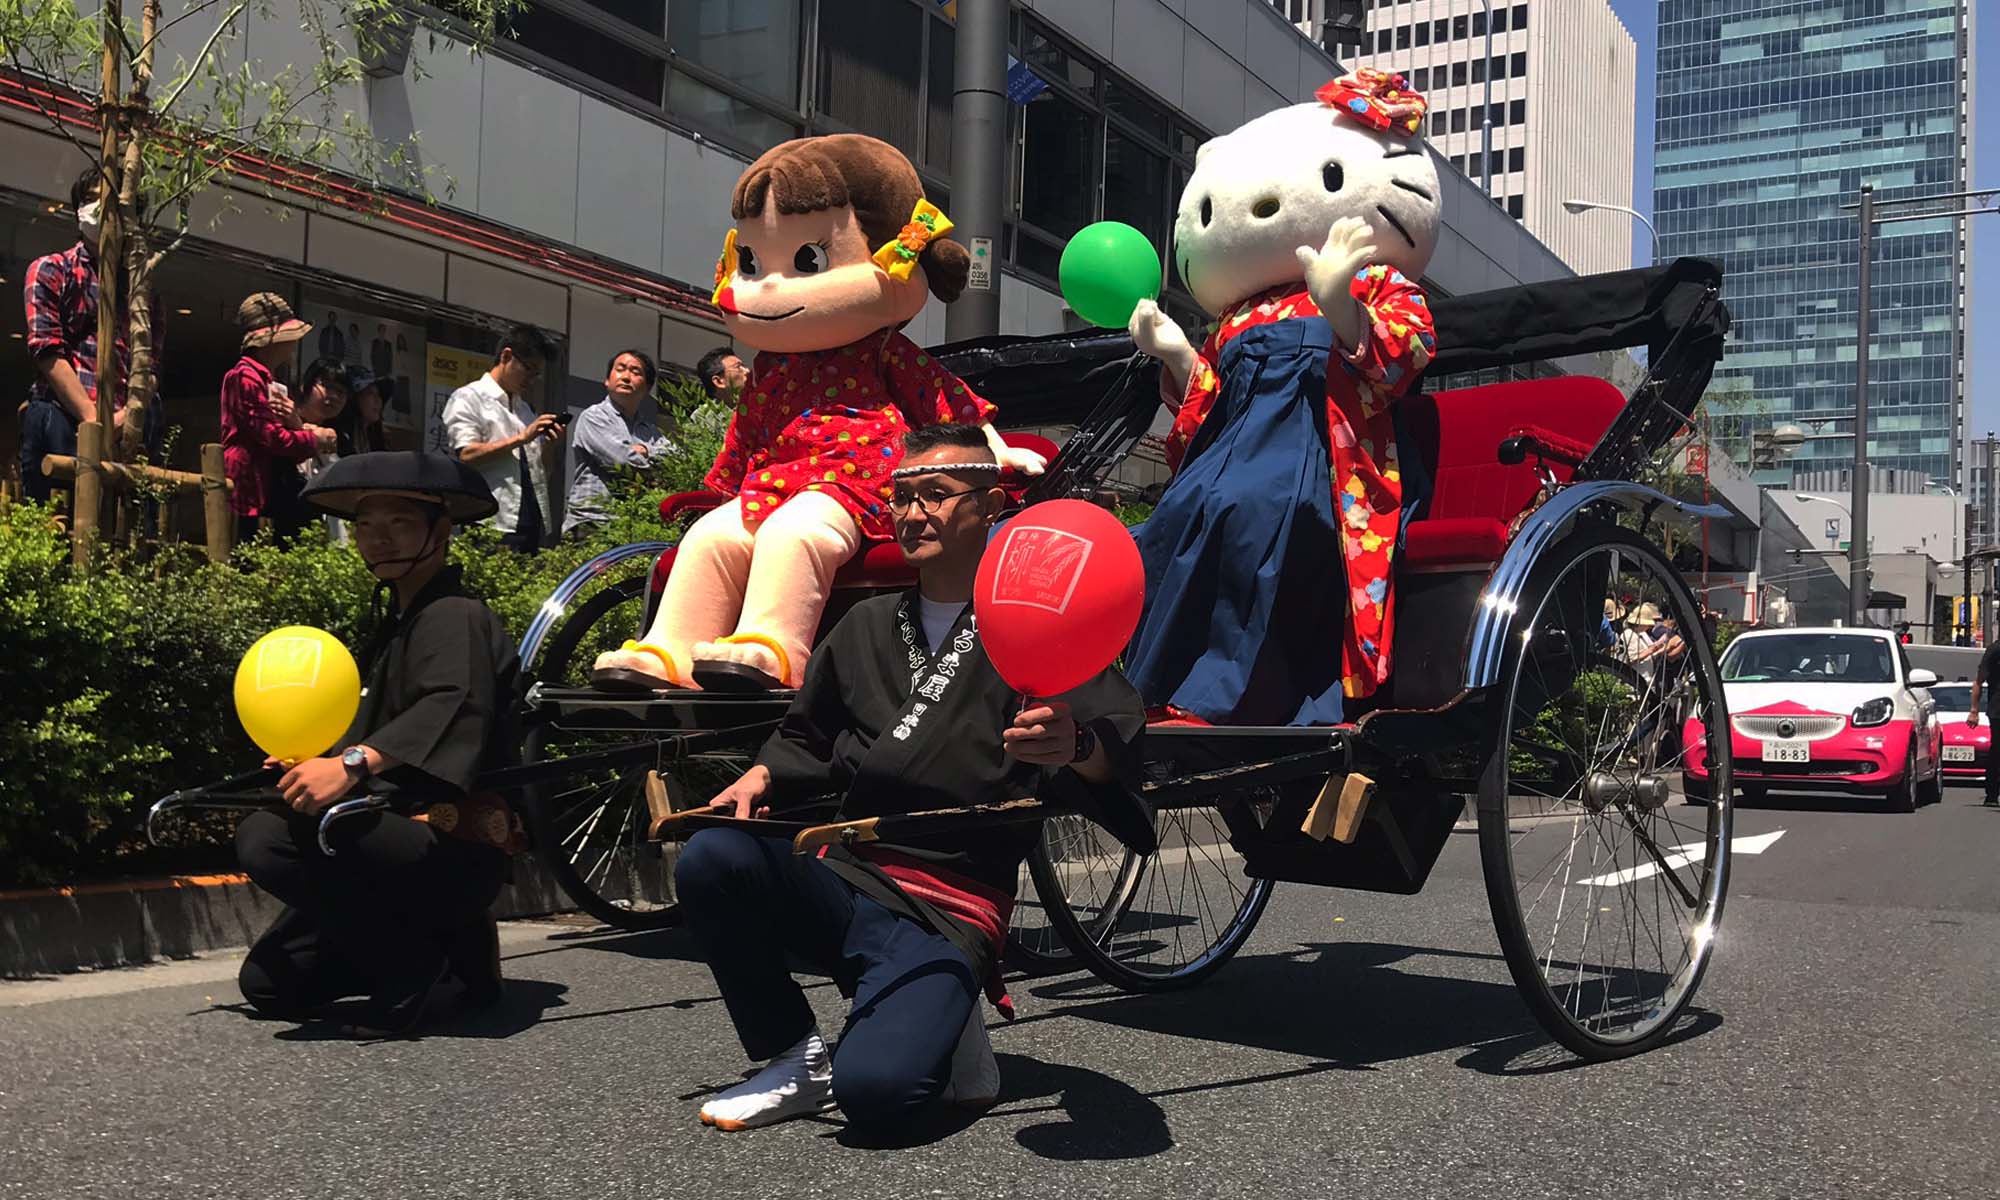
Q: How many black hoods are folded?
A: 2